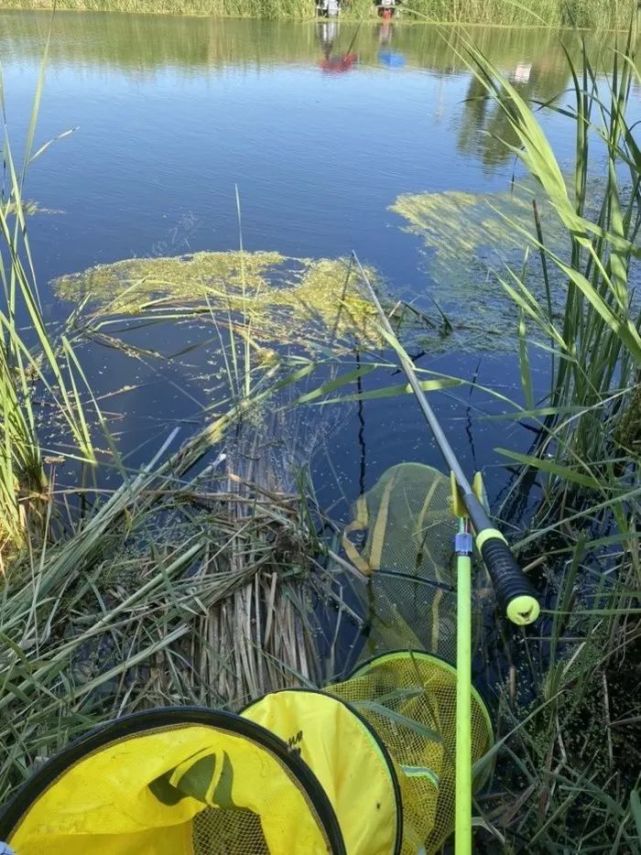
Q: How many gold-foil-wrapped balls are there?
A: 0